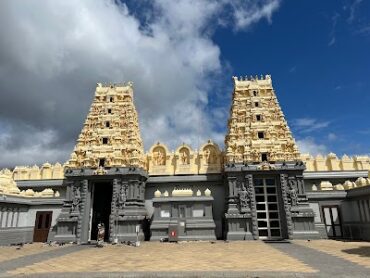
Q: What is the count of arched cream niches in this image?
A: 3